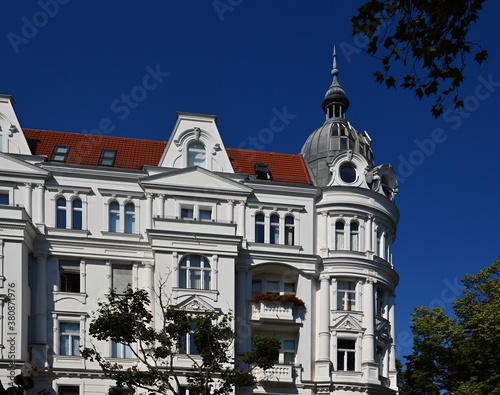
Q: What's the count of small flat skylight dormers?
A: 3